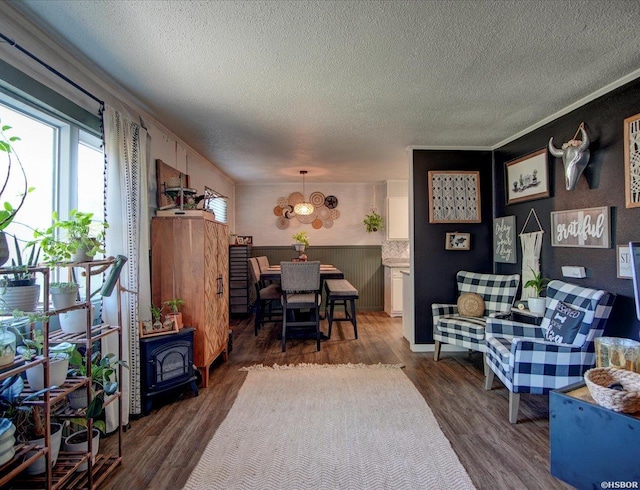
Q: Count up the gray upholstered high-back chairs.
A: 3